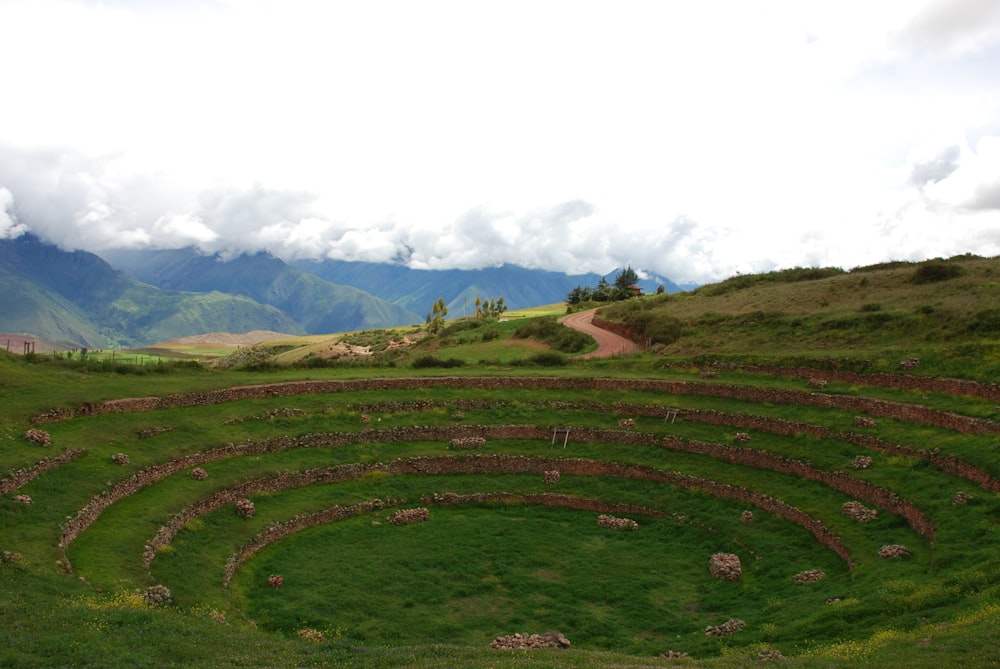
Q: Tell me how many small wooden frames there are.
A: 2